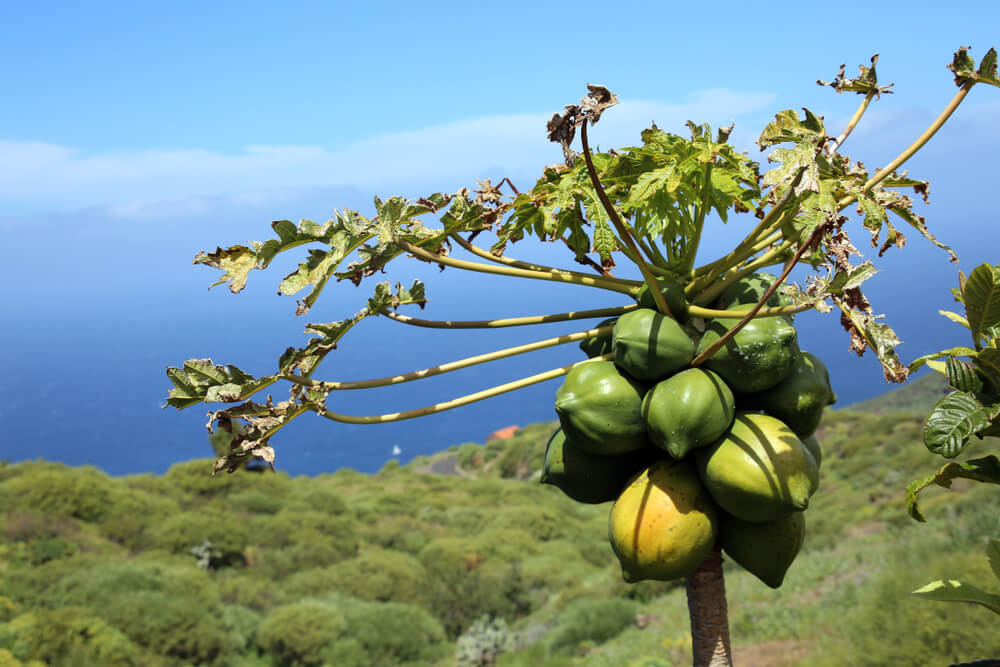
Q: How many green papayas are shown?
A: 12